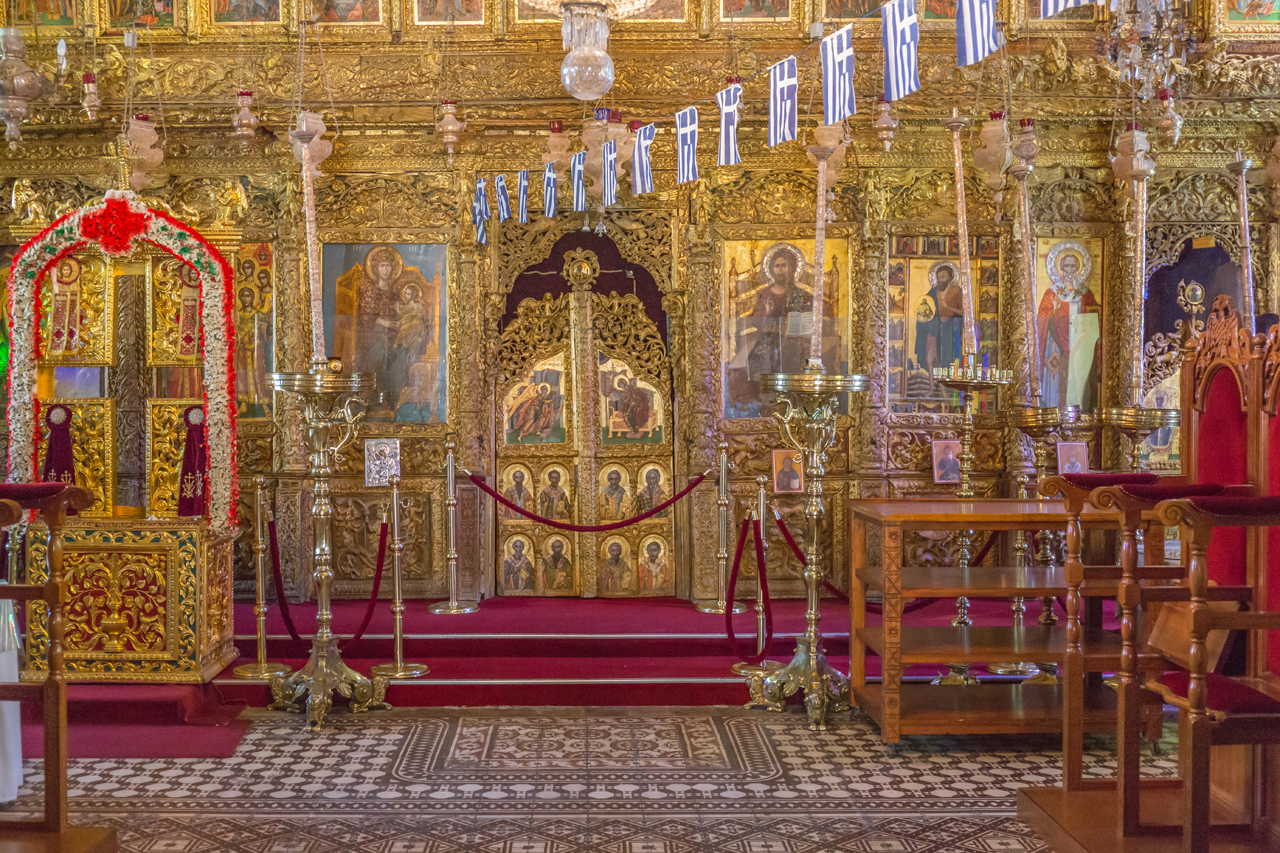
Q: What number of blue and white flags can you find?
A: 15